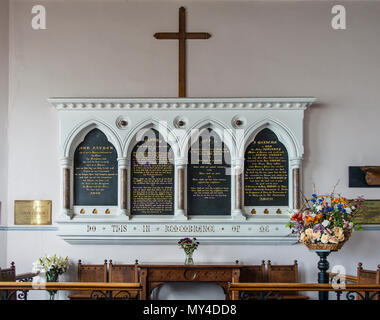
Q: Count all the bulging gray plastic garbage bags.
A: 0